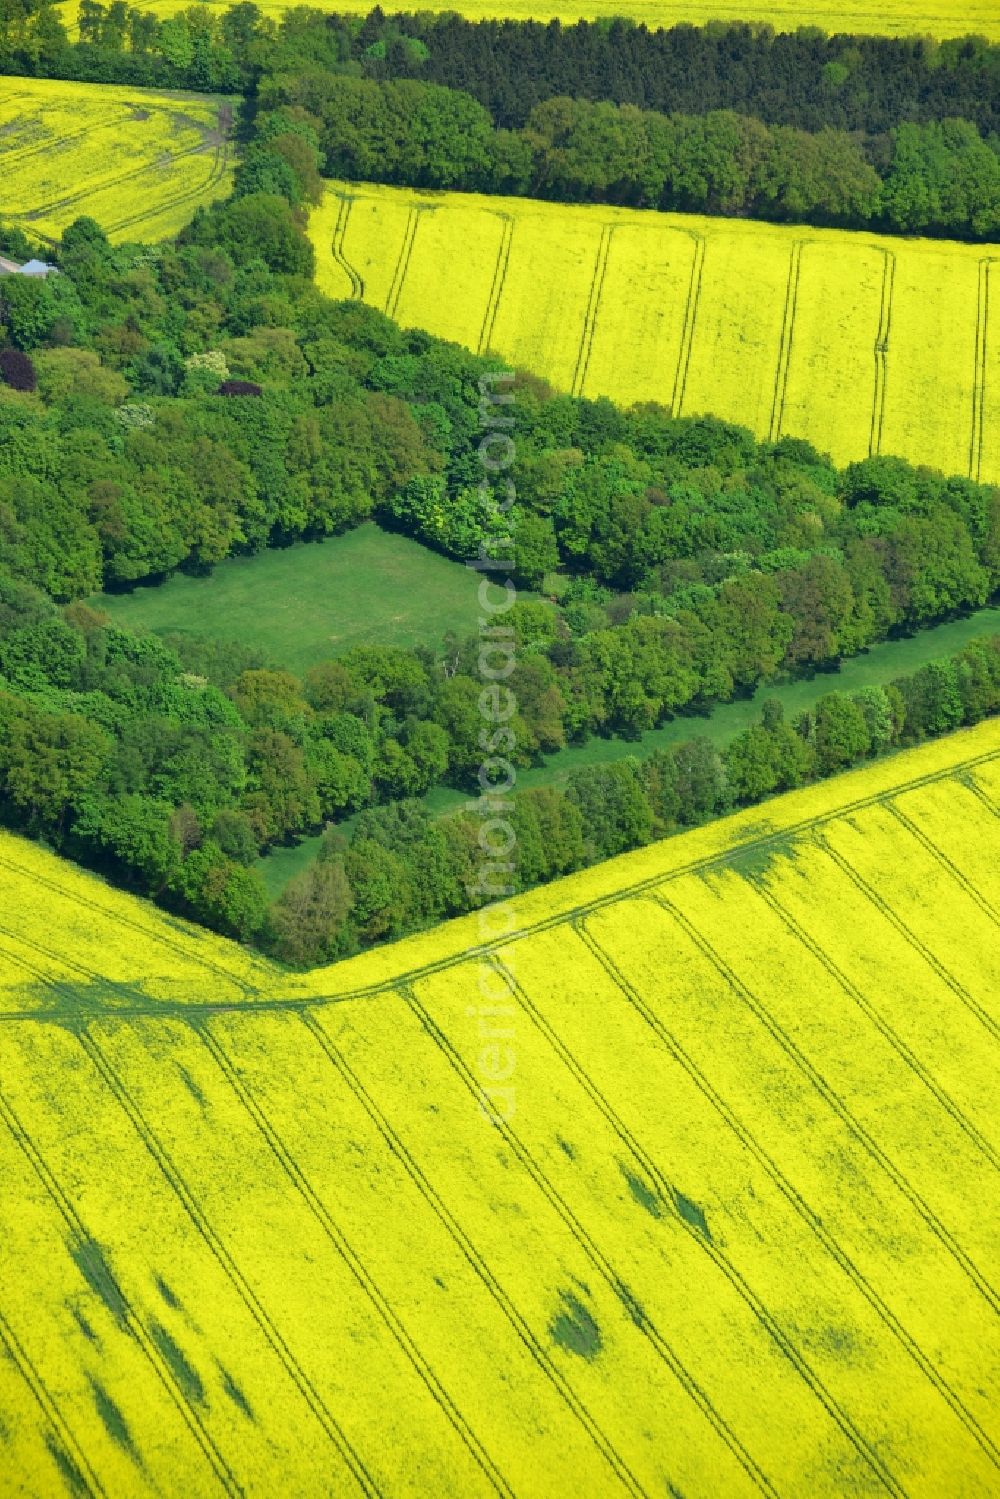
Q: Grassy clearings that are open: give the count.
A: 2